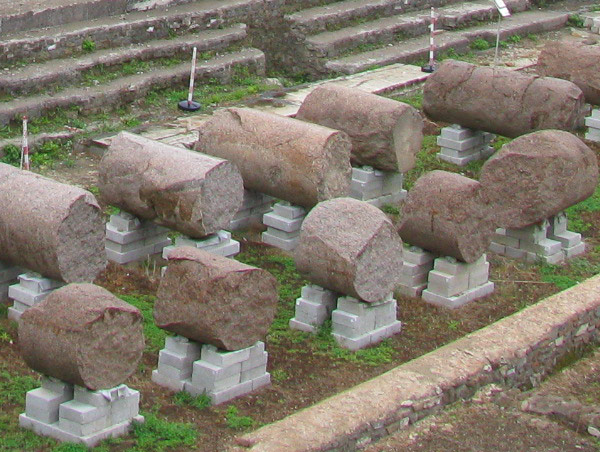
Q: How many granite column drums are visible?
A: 11